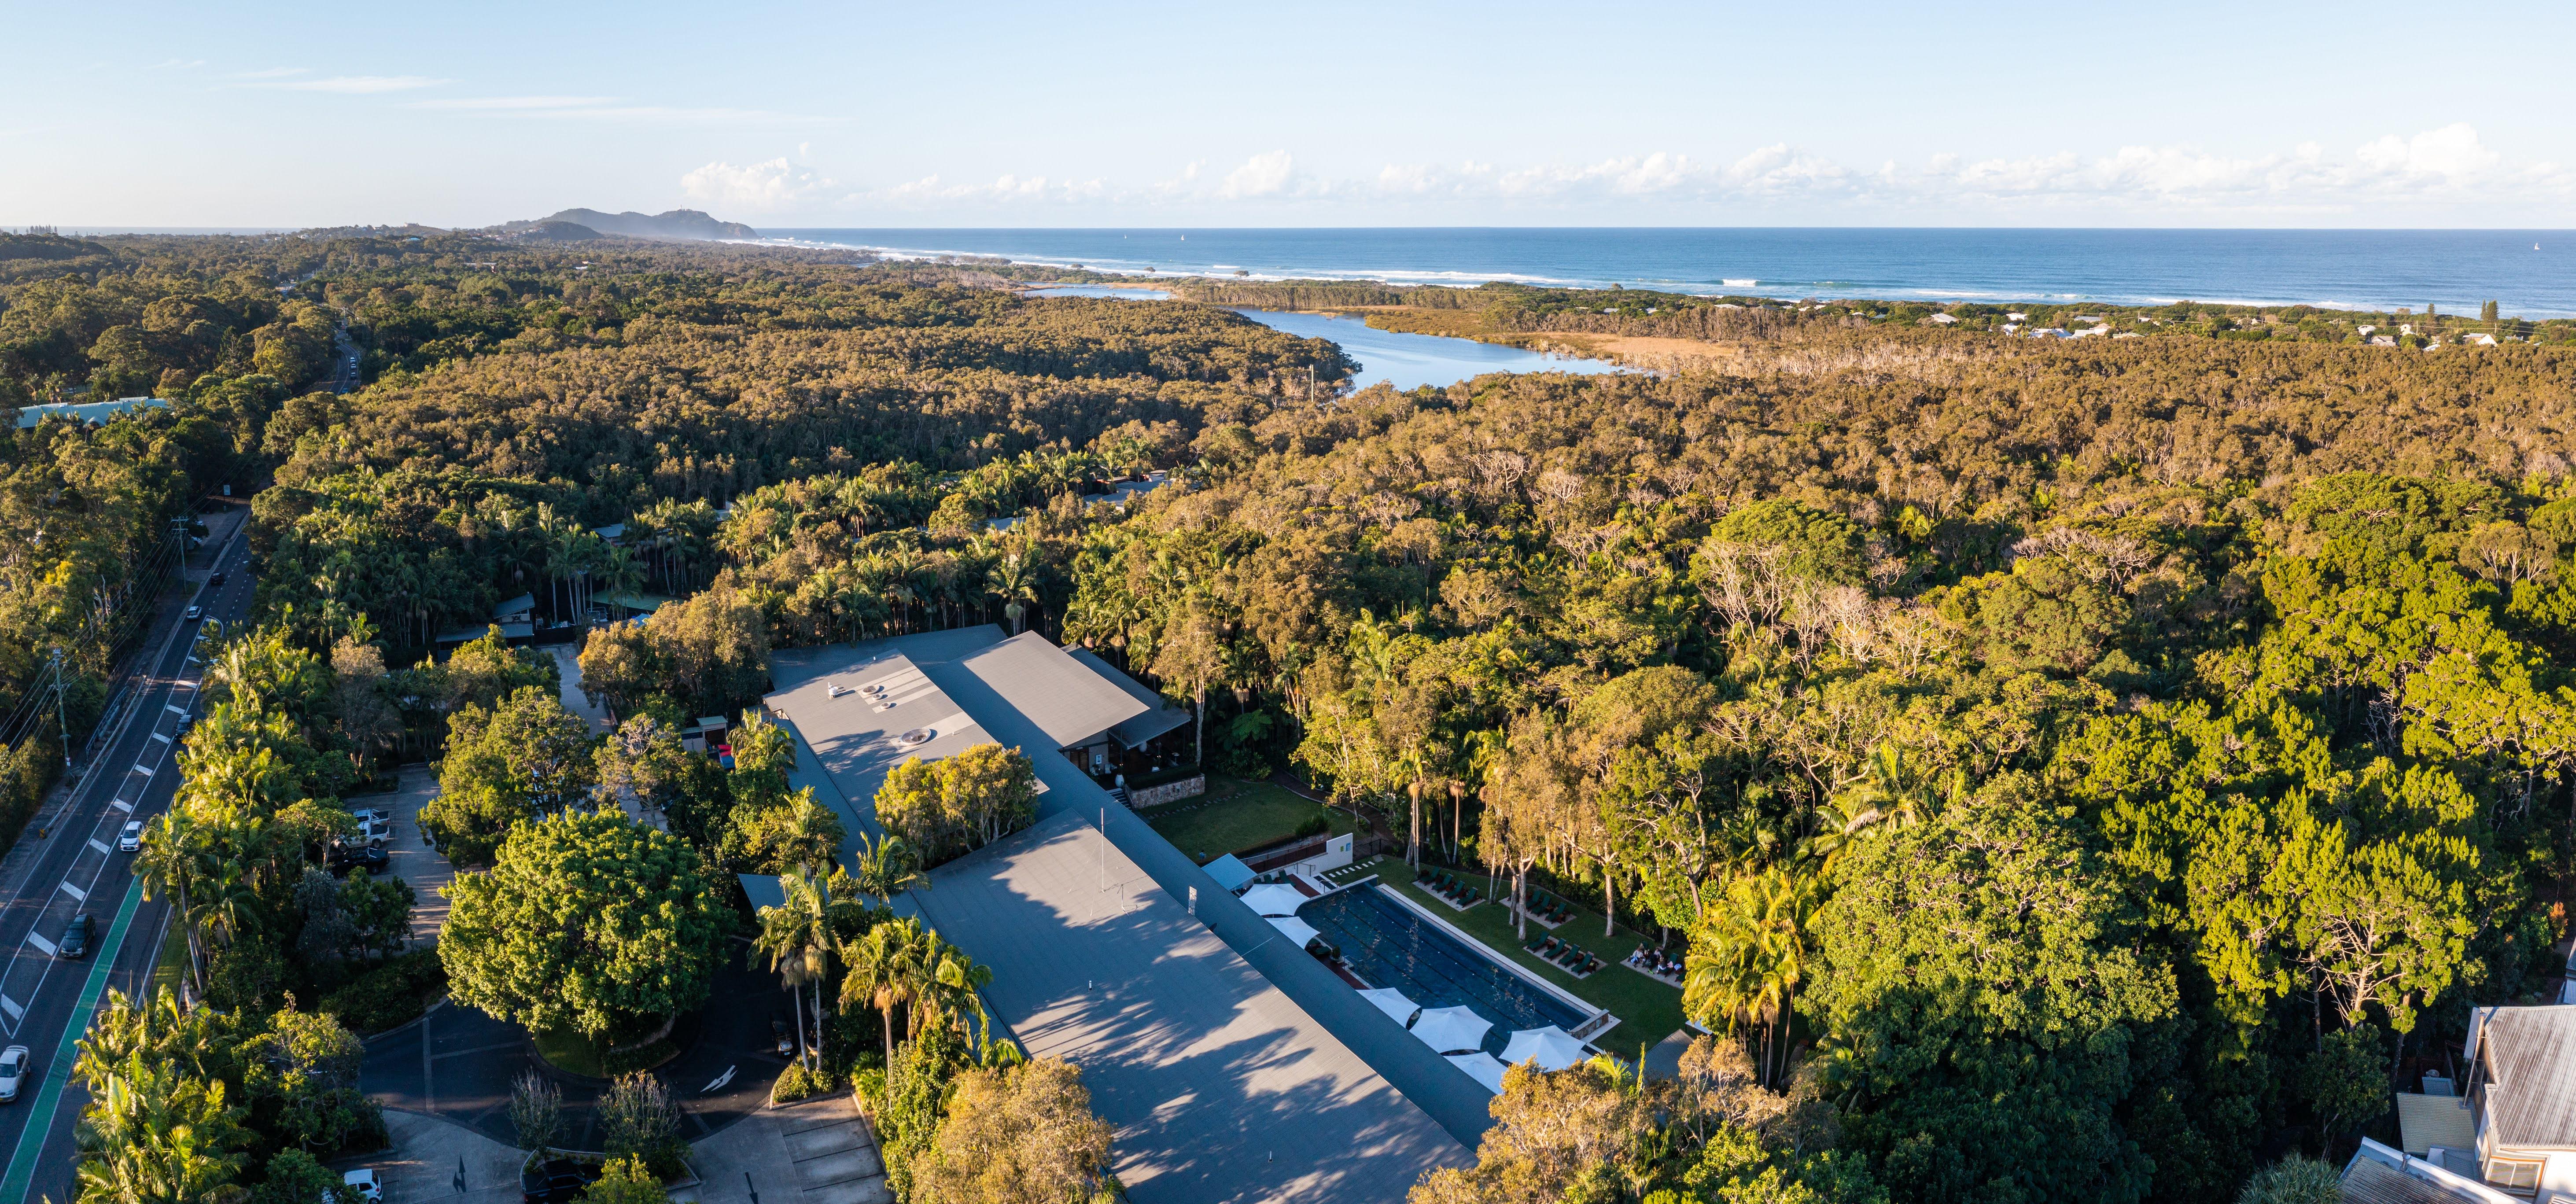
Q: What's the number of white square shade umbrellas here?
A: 6